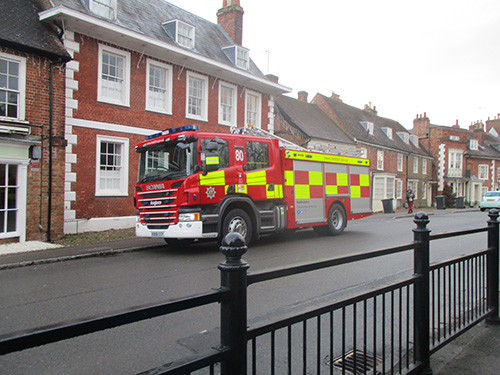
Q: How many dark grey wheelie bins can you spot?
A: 3